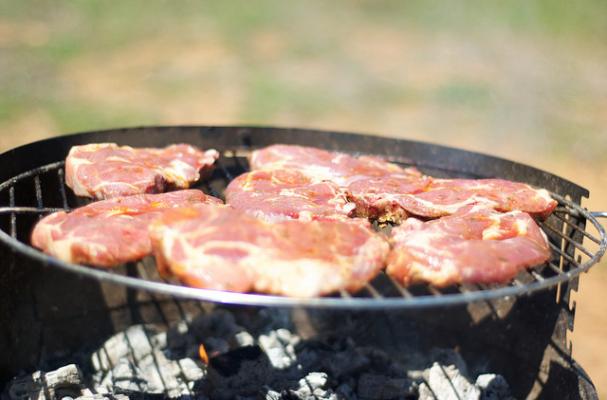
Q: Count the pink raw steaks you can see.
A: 7